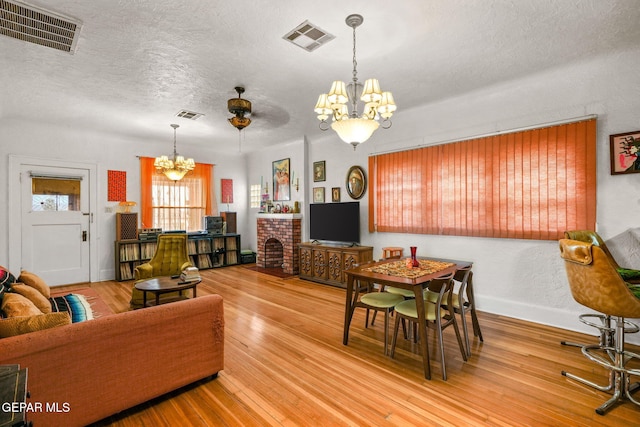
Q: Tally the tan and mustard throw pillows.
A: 4